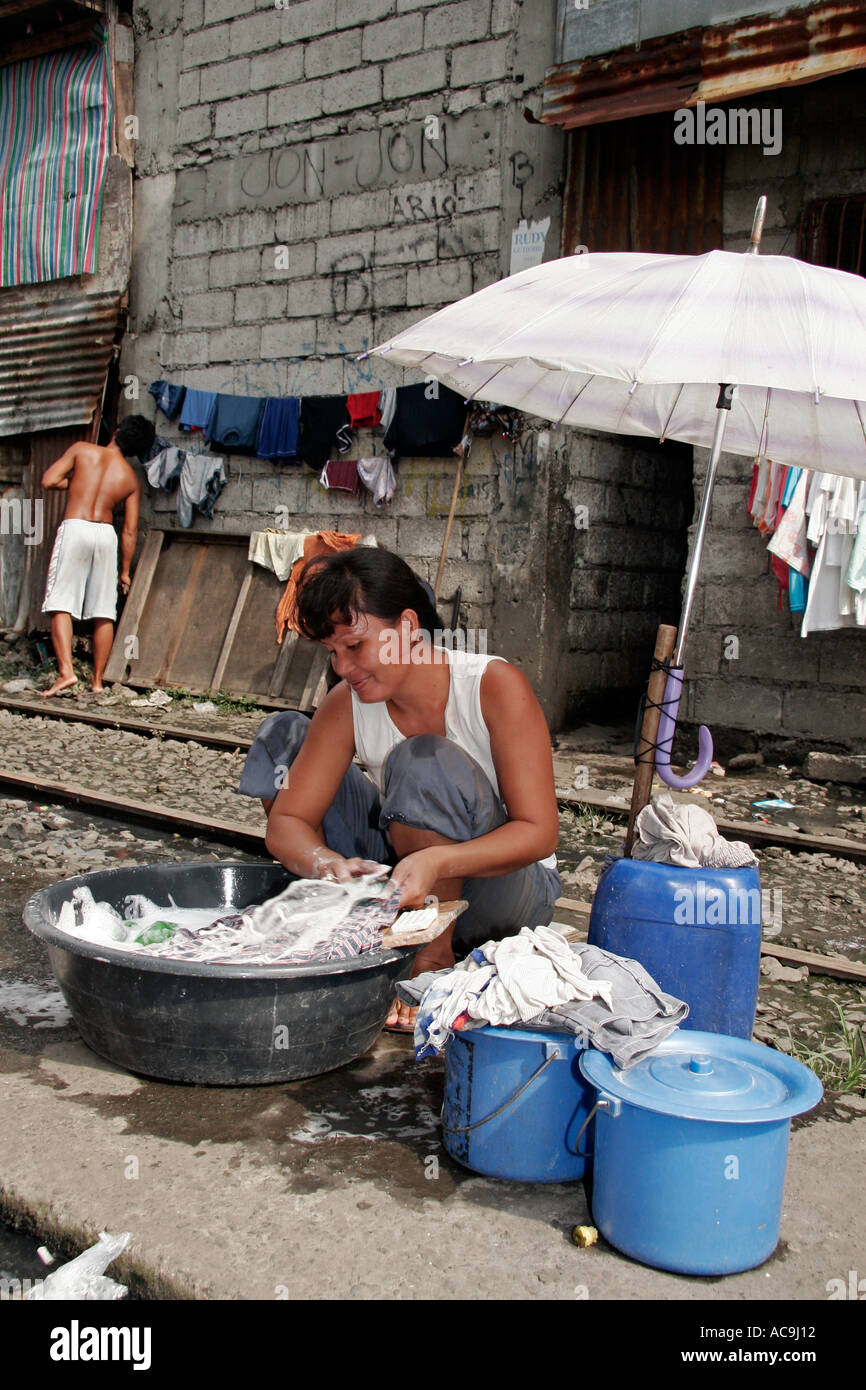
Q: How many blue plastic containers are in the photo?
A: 3